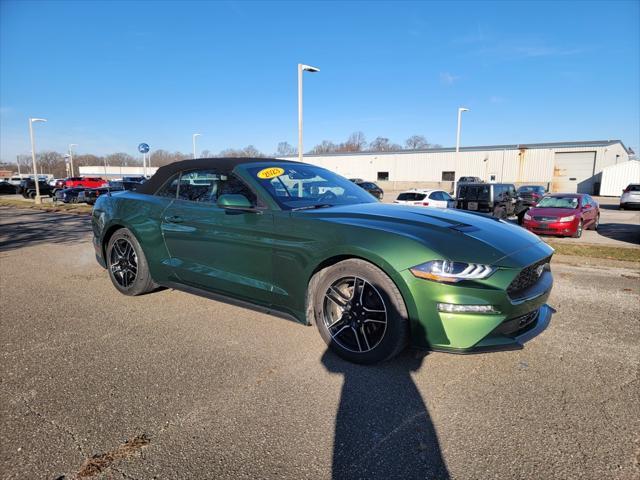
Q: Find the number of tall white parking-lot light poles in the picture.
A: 5